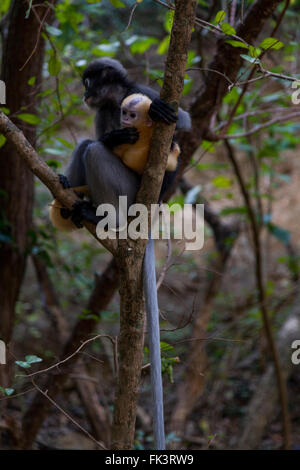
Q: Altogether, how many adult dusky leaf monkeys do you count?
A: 1